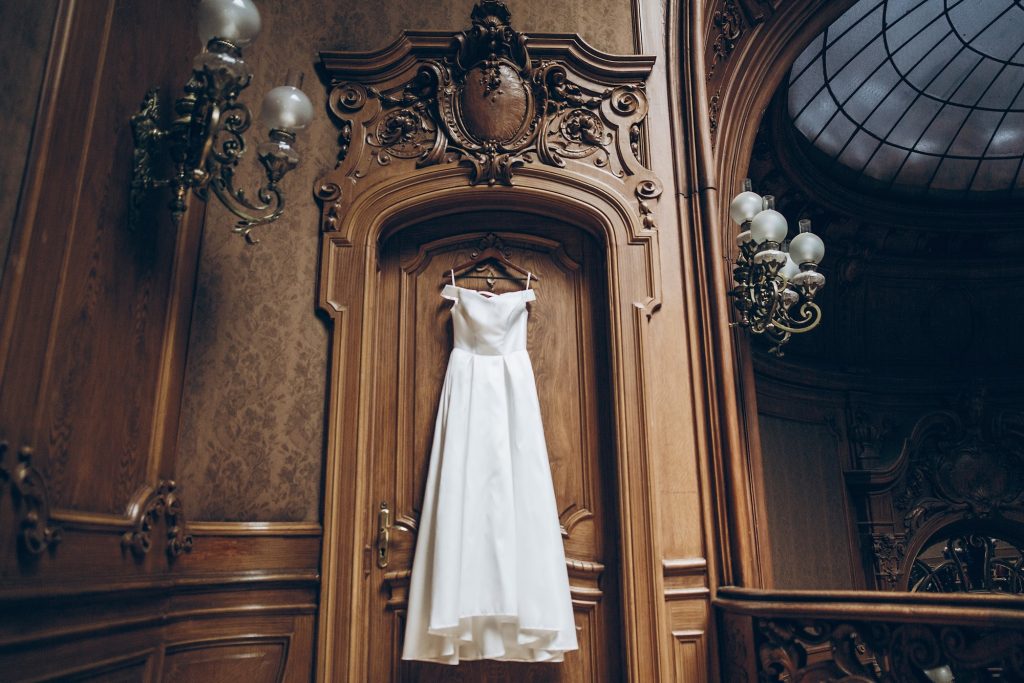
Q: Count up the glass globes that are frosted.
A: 6